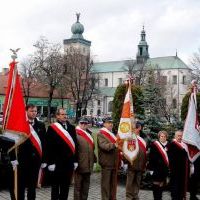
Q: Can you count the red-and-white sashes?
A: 7